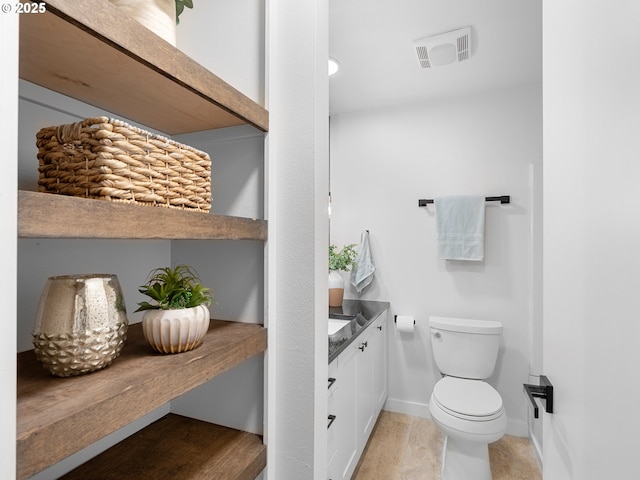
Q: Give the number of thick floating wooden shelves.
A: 4